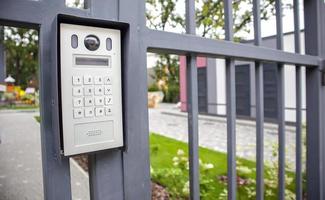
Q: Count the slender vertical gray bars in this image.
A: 5